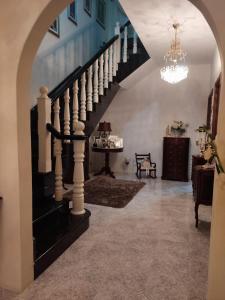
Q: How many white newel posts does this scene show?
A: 3